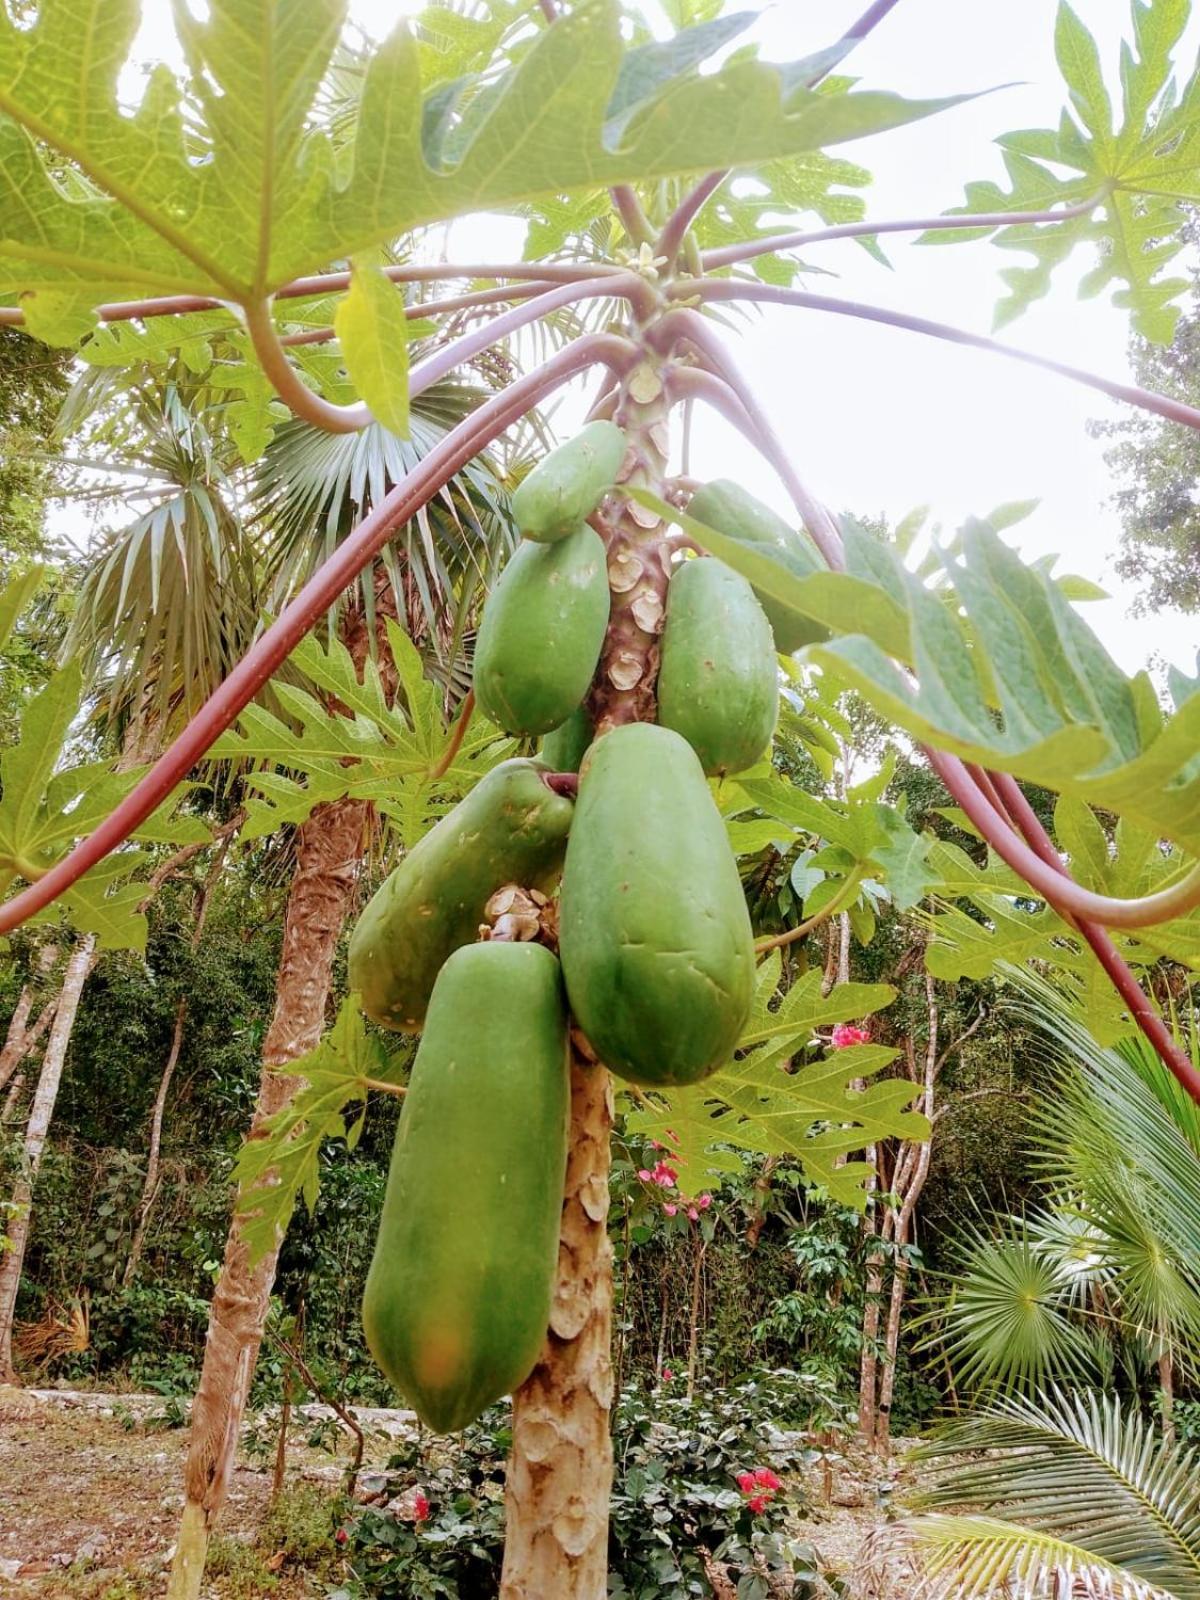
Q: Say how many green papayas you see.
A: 8